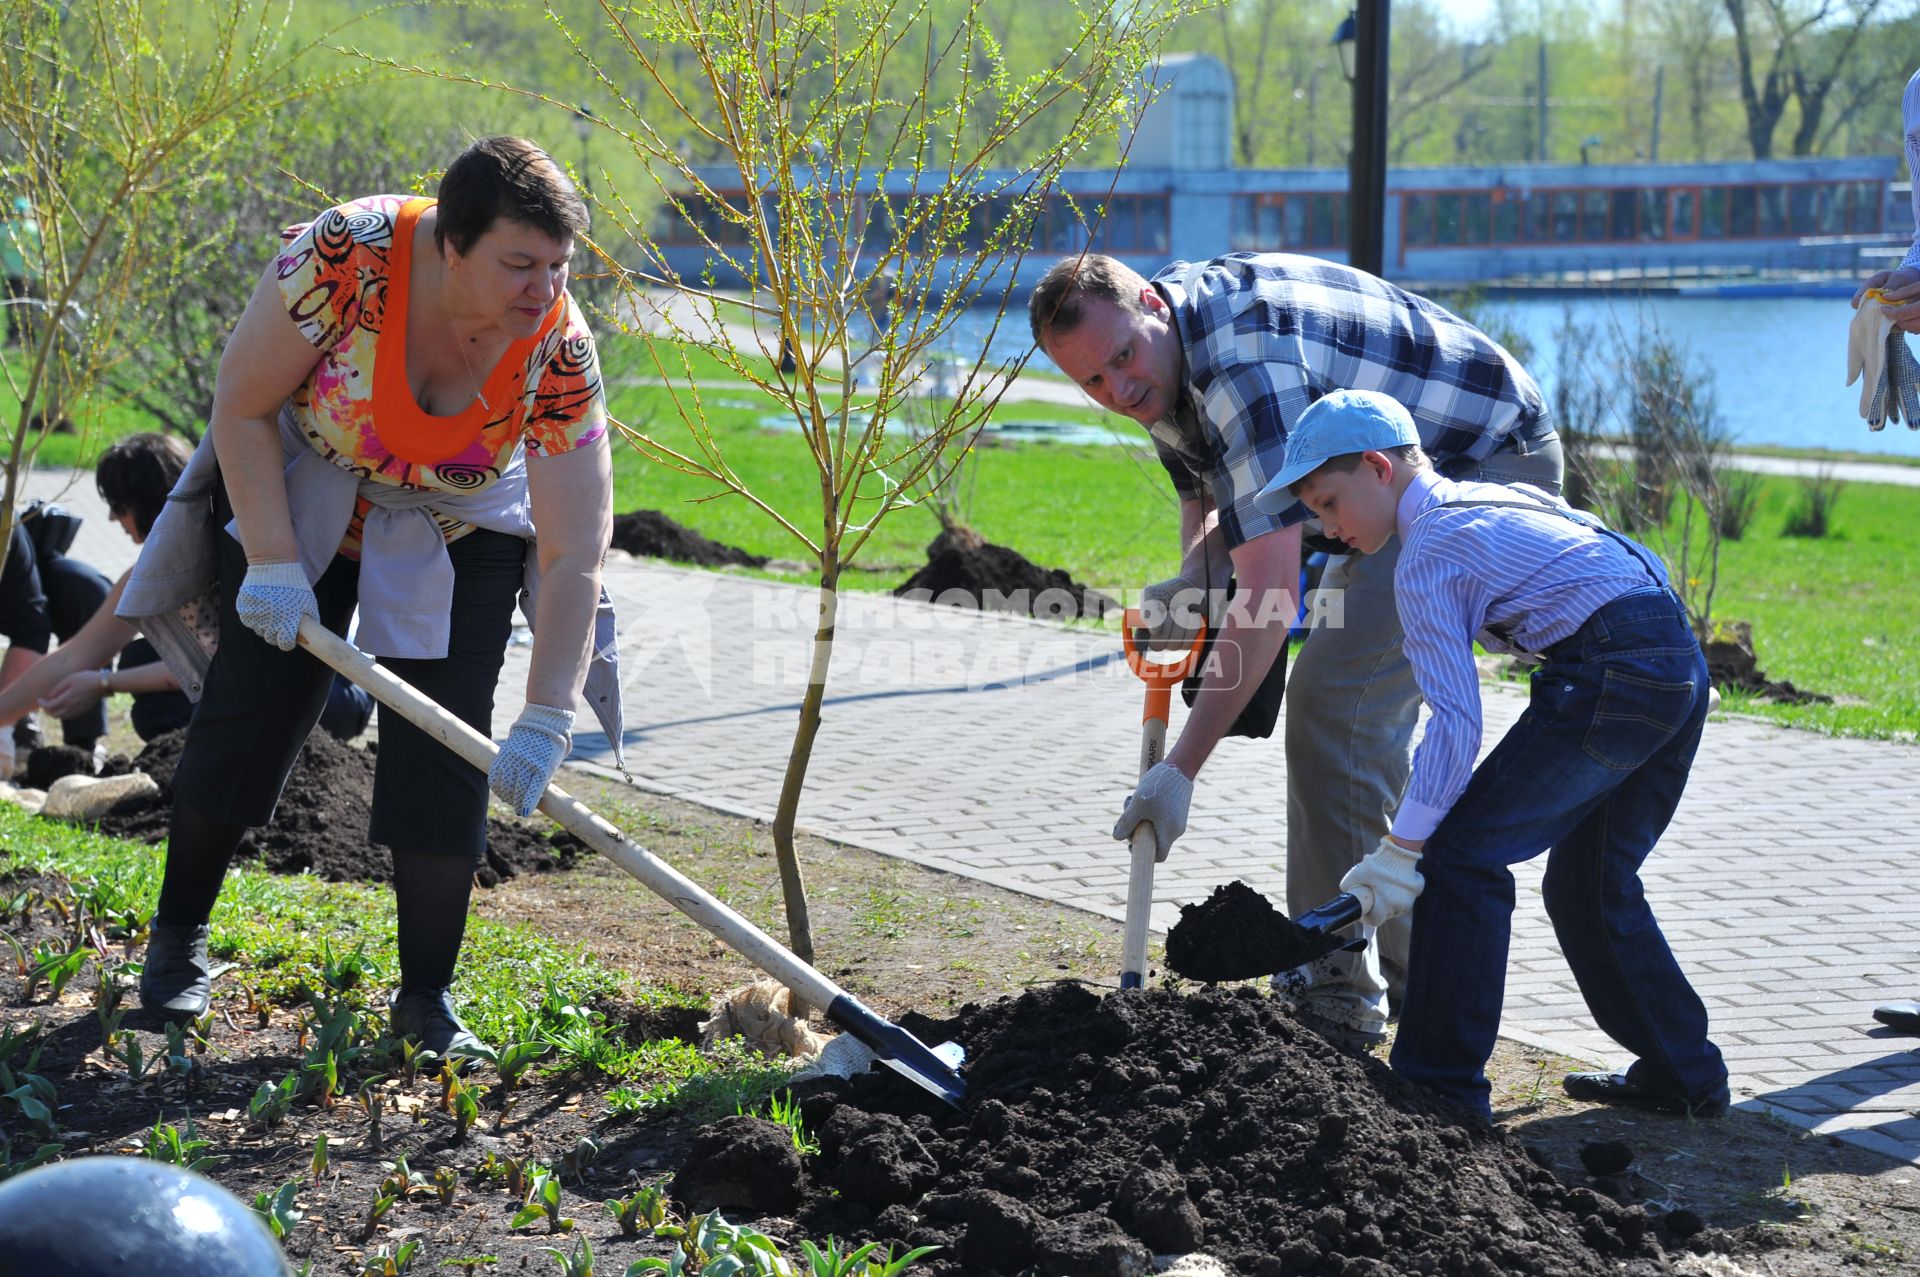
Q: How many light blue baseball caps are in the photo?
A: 1